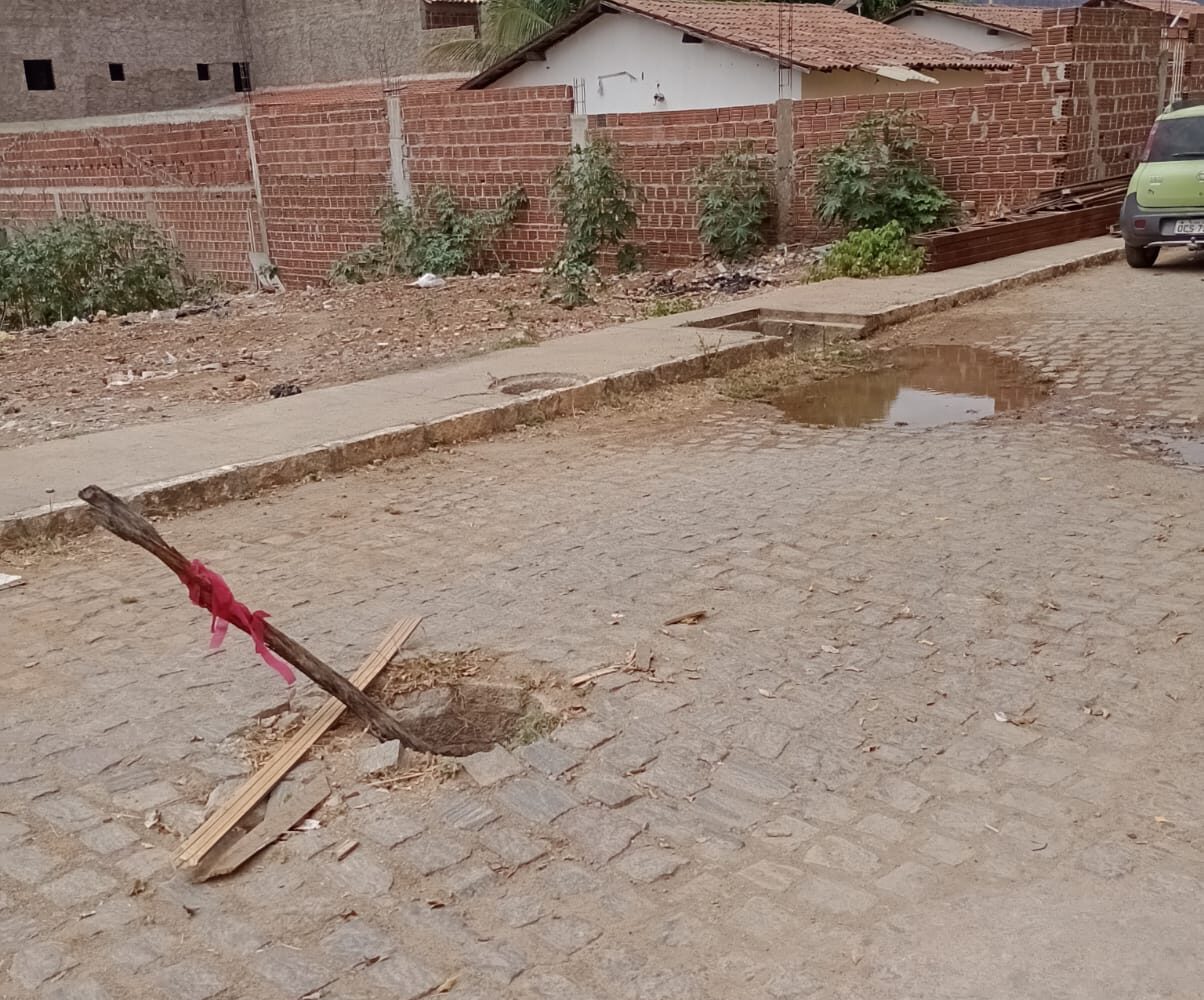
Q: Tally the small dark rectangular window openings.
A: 4